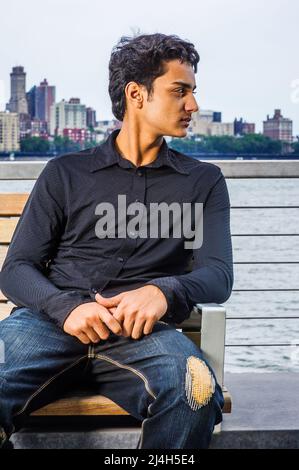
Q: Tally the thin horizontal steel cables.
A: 6